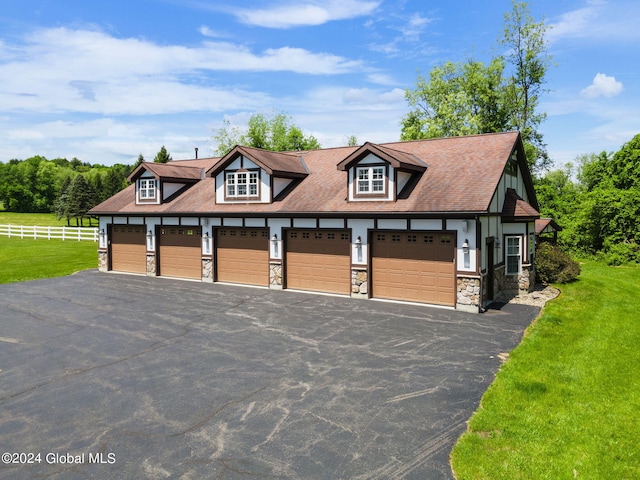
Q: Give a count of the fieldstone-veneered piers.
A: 6